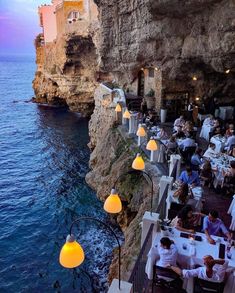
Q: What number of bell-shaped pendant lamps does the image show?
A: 7